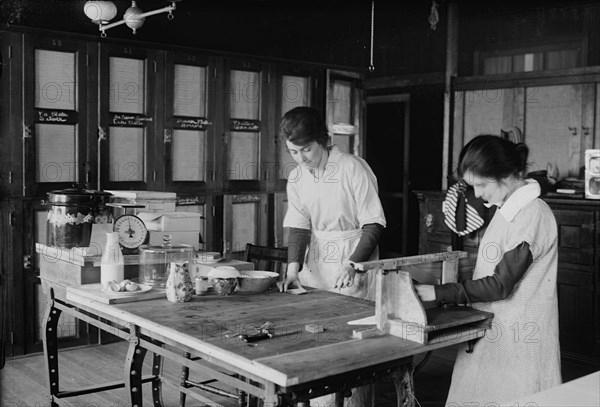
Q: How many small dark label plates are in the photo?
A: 4